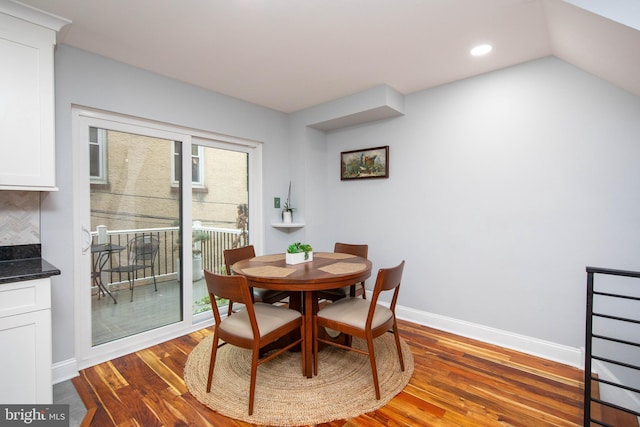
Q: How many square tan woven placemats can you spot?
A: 4